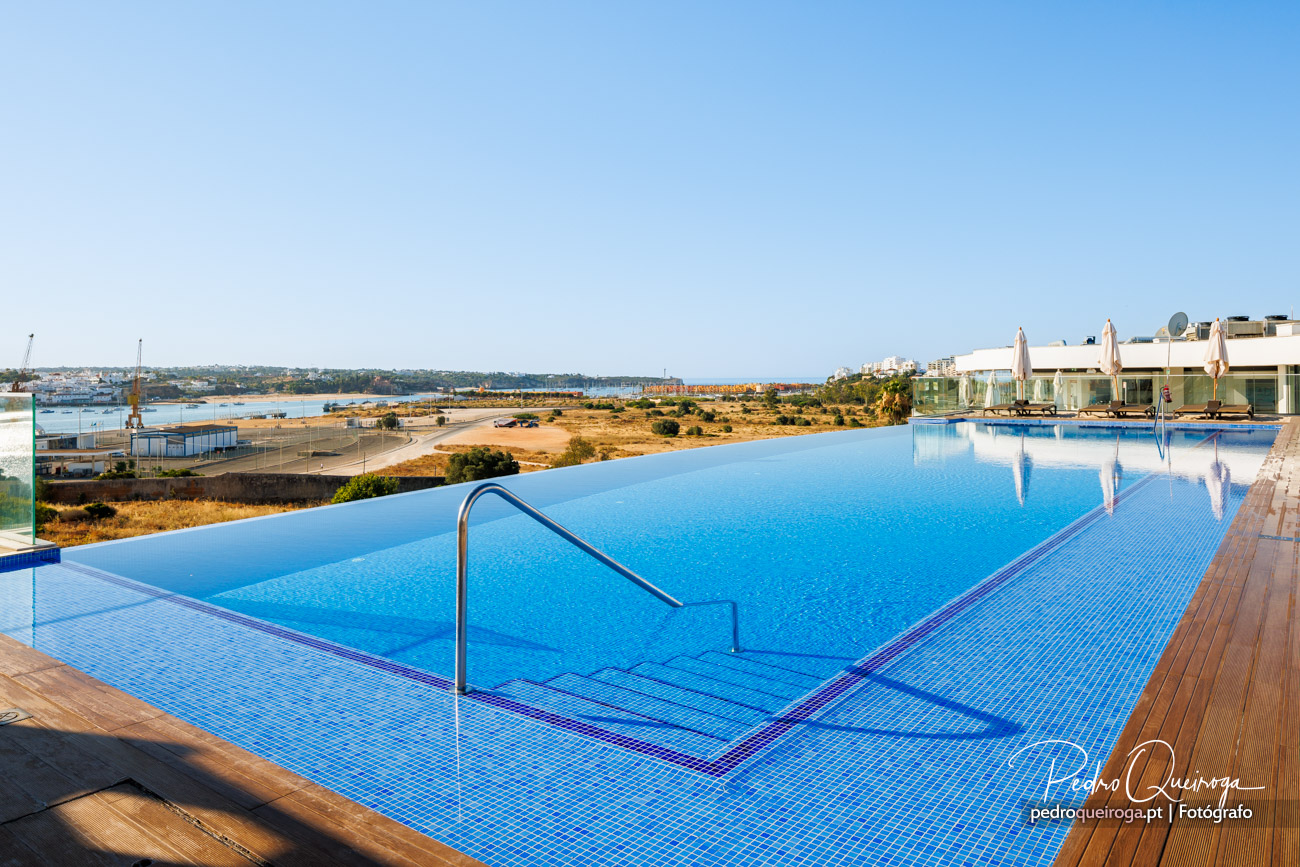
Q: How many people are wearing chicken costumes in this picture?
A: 0